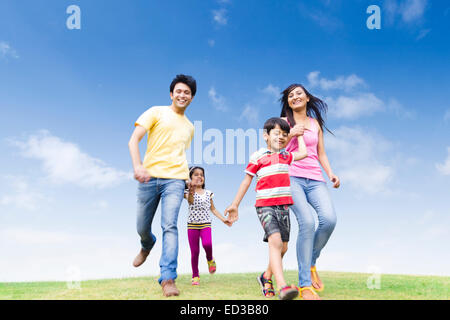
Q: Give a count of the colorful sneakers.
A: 2